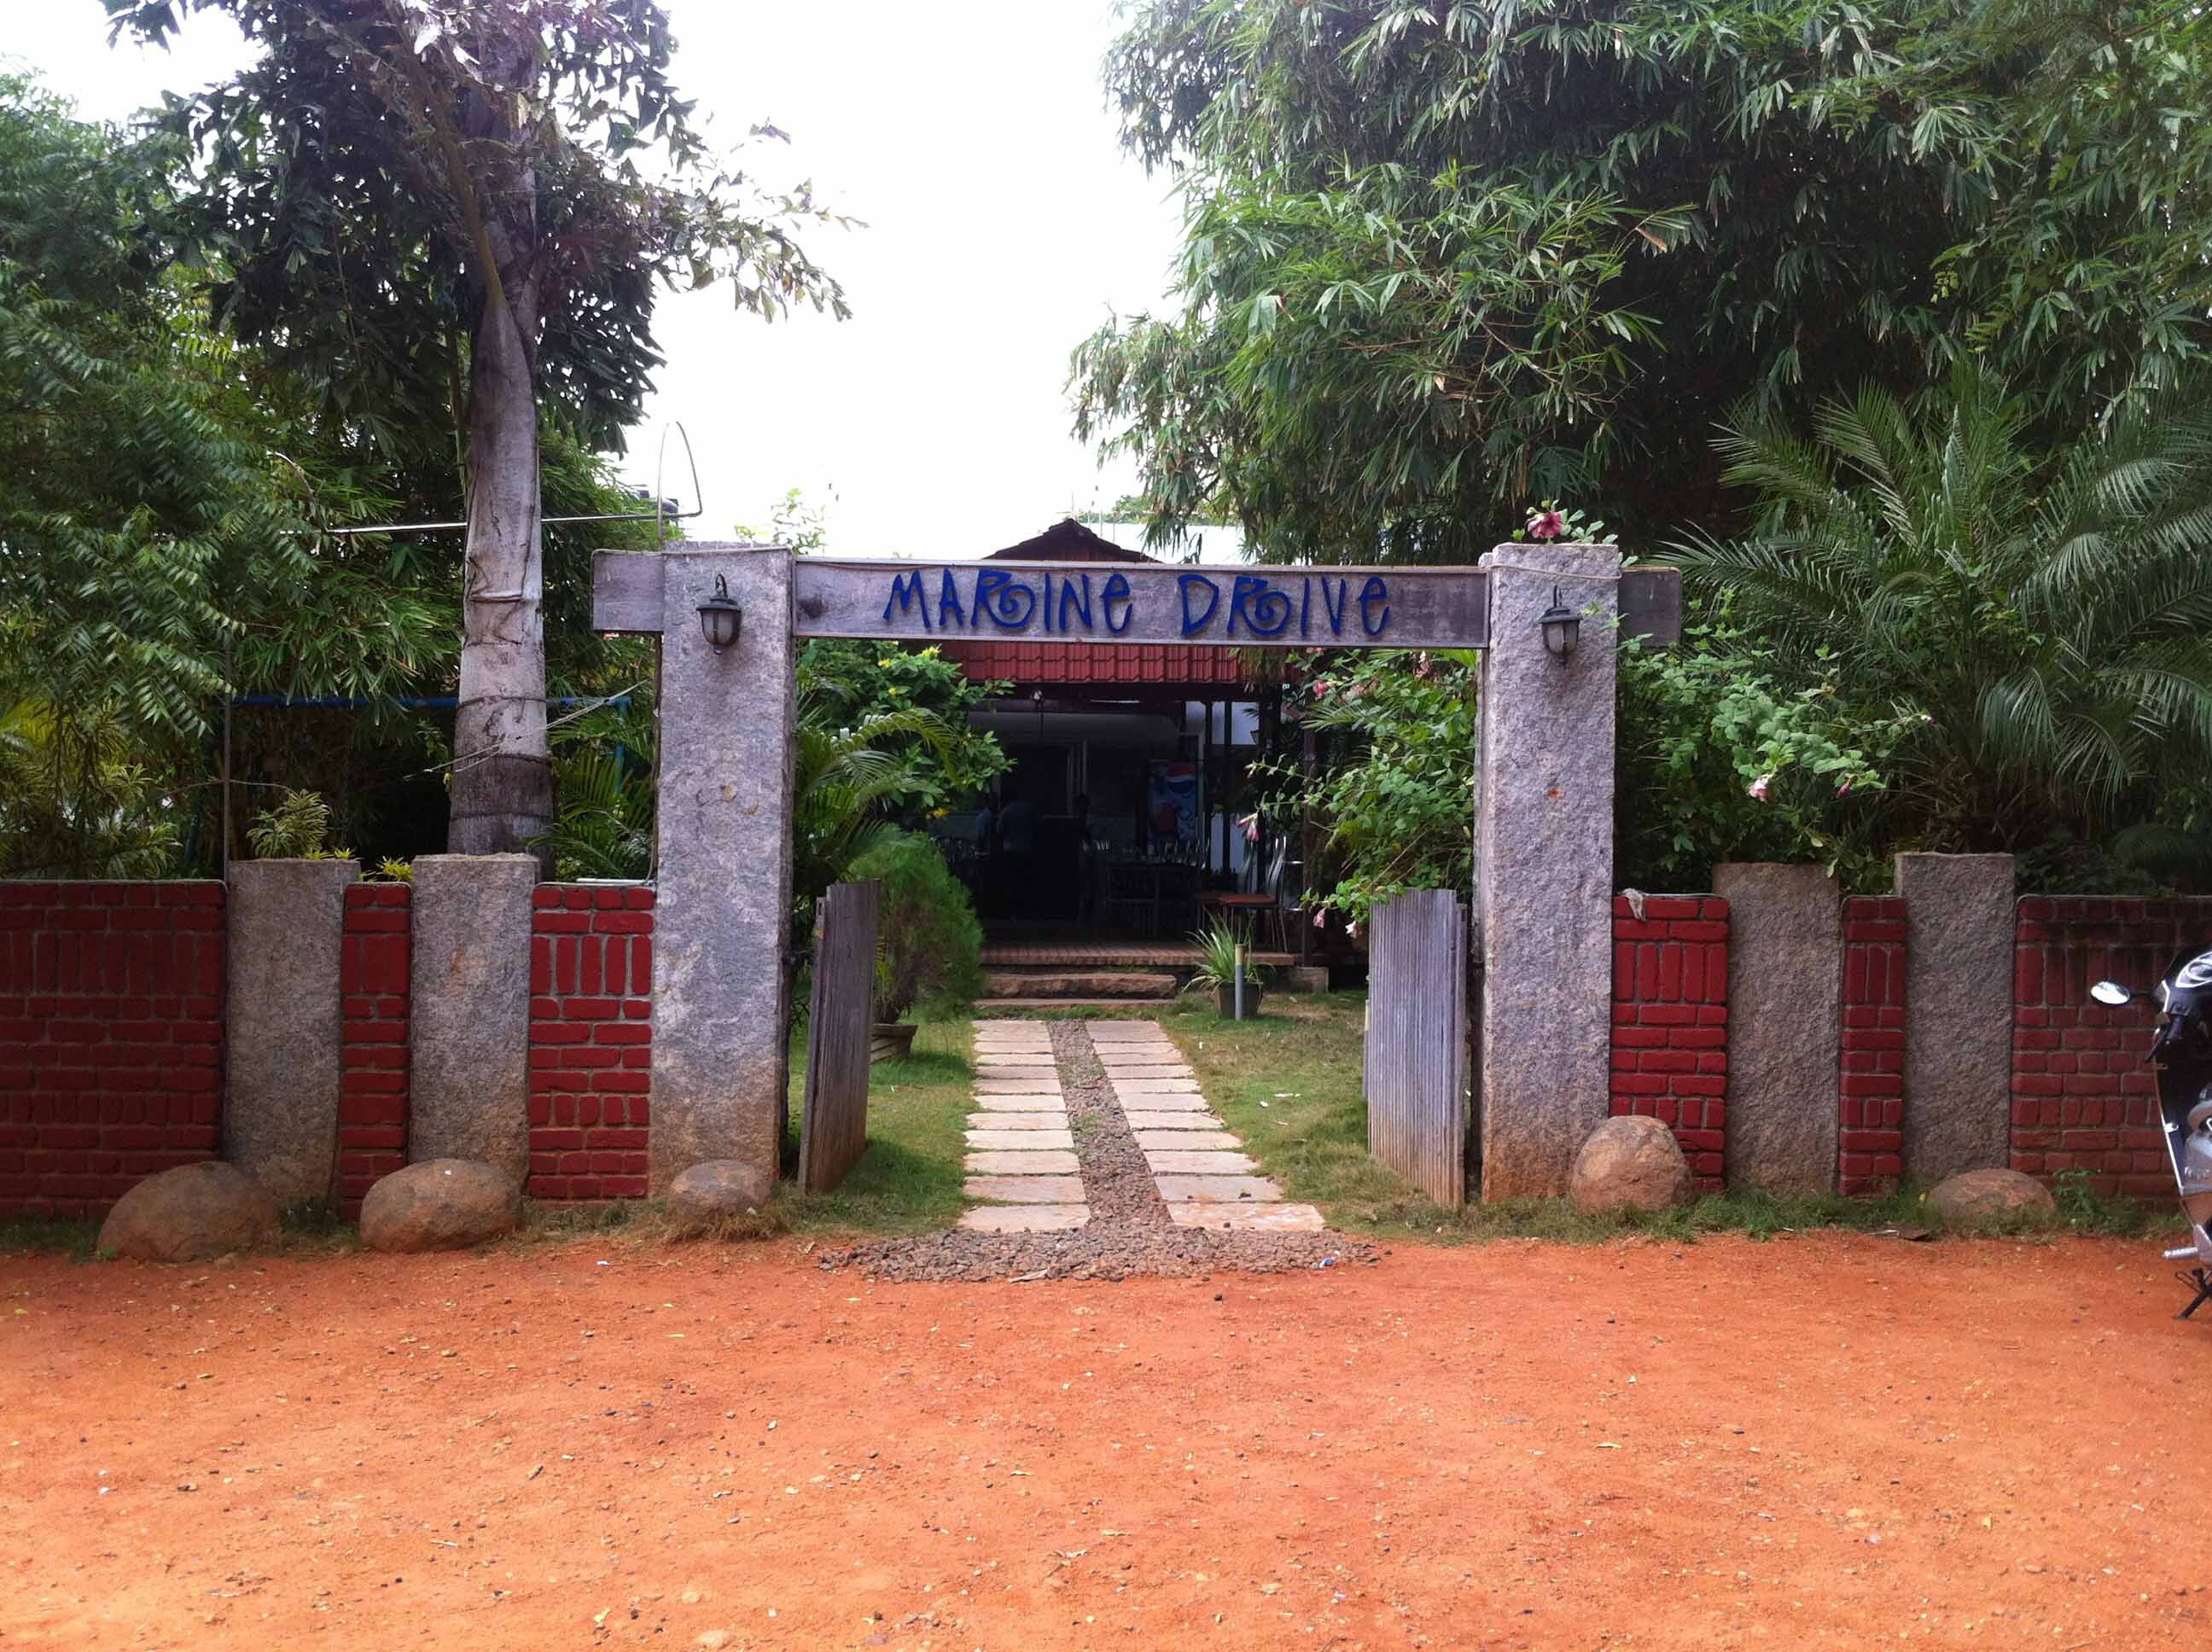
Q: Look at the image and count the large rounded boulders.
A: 5